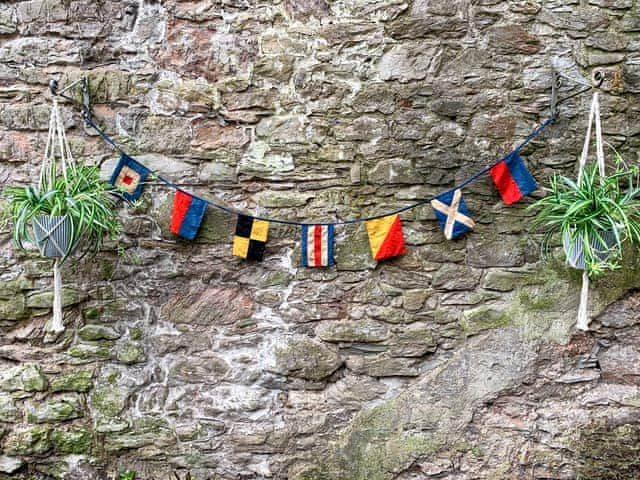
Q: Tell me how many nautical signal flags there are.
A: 7